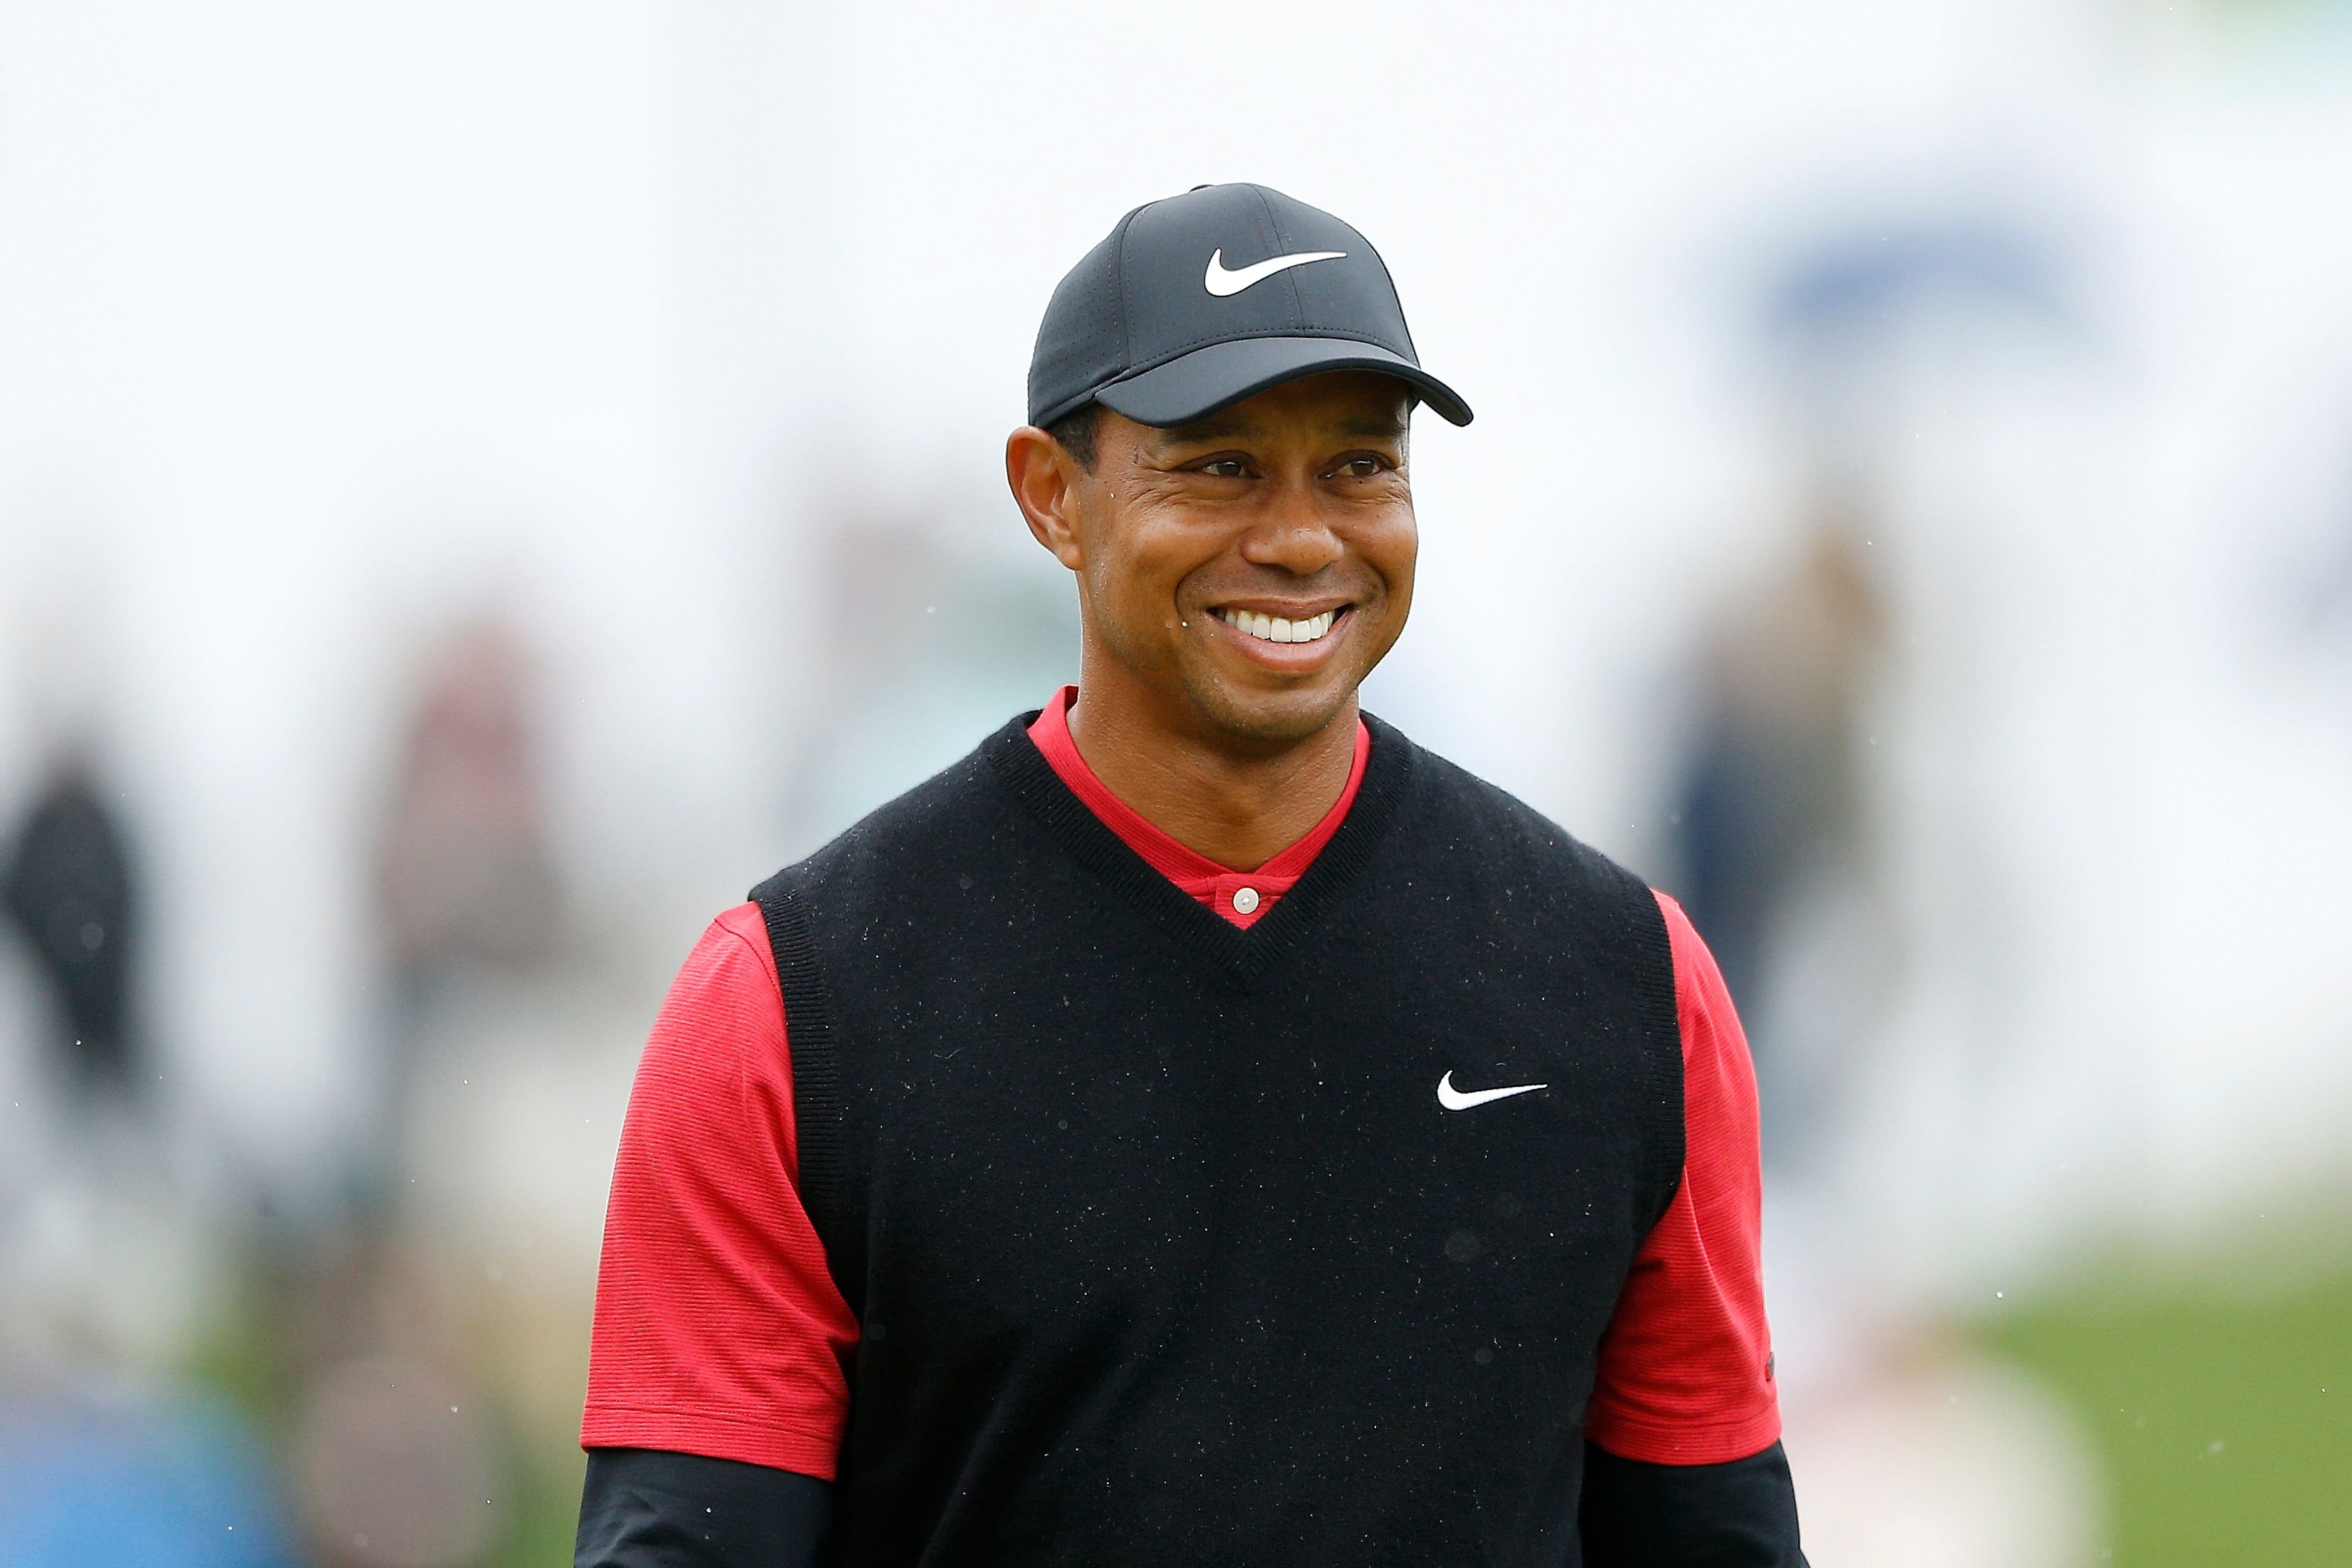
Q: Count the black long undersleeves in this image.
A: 2